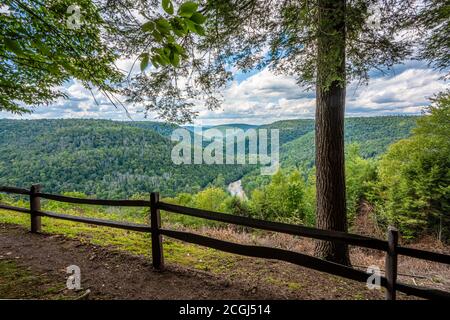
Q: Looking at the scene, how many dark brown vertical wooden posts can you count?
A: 3